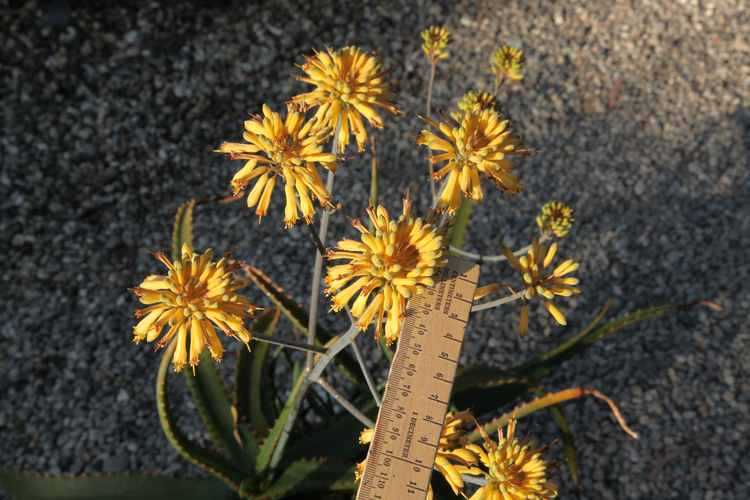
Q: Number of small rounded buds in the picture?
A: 4